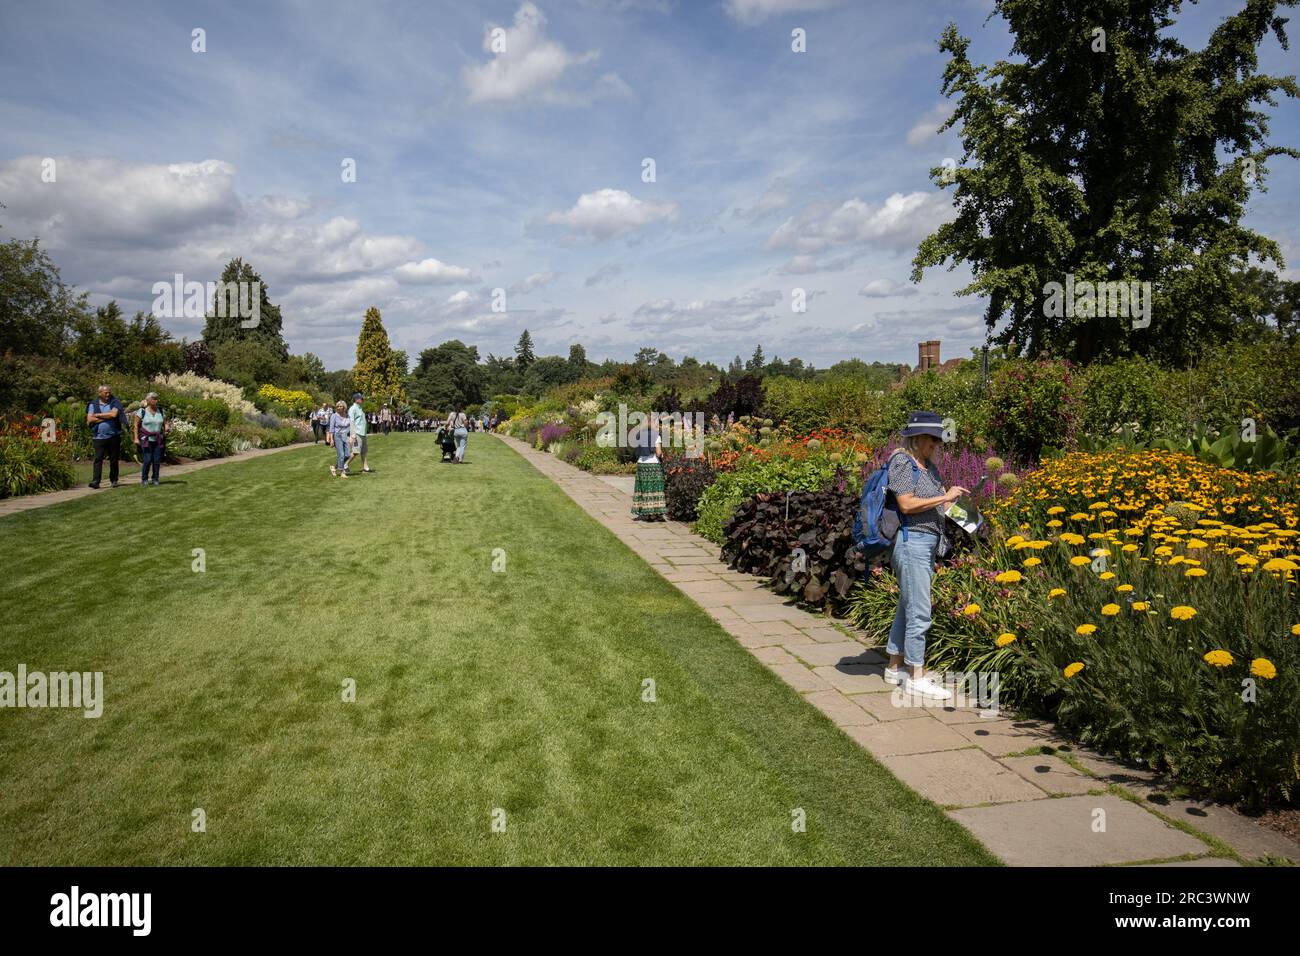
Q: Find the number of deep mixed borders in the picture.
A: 2